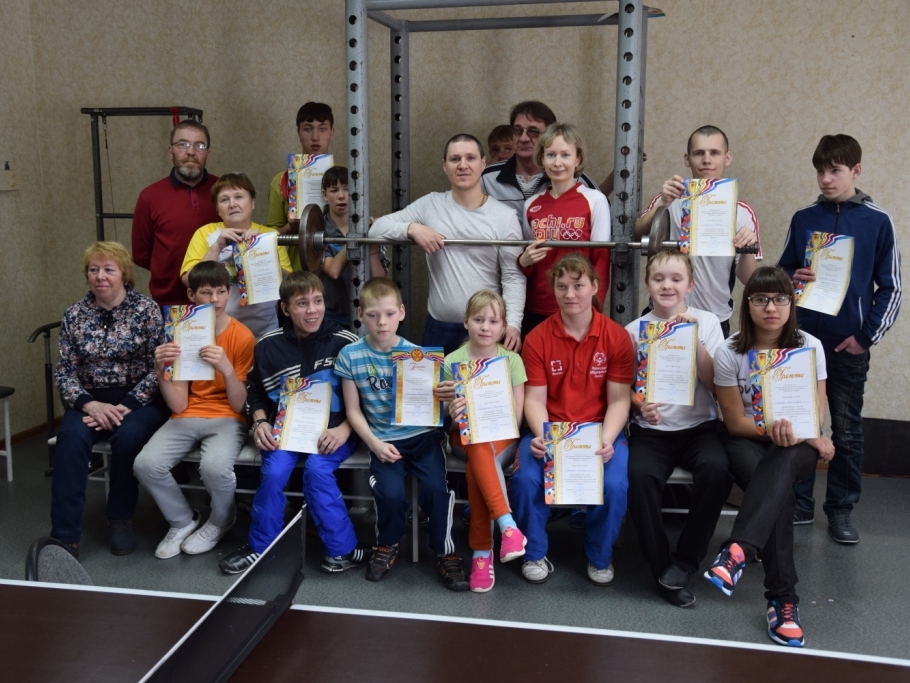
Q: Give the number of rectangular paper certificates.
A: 11